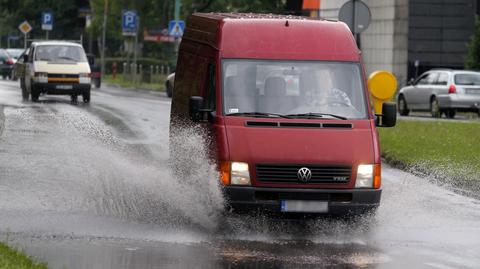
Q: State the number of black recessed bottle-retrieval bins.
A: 0